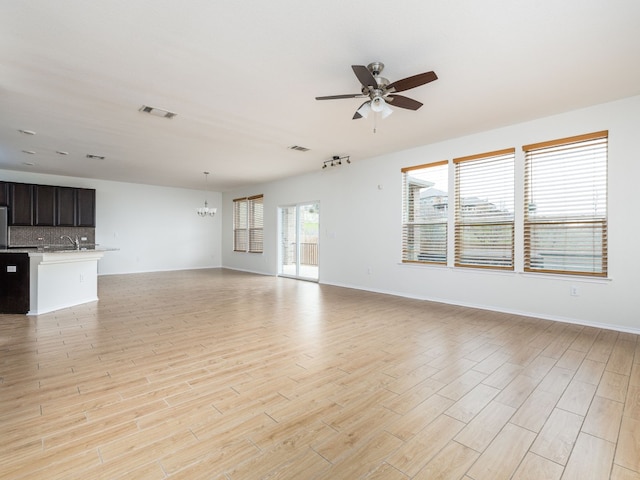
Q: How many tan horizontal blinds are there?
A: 5